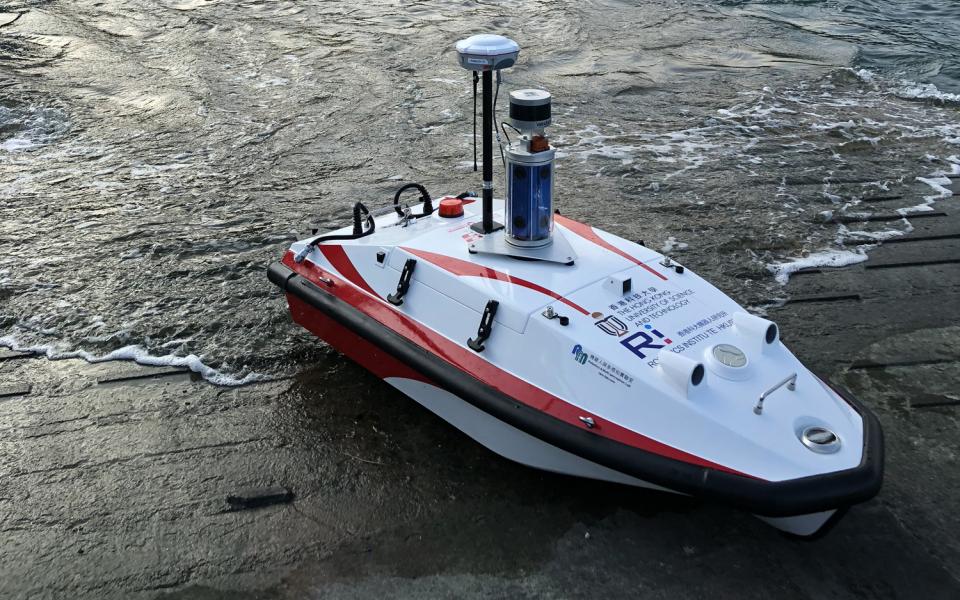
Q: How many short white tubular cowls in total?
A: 2